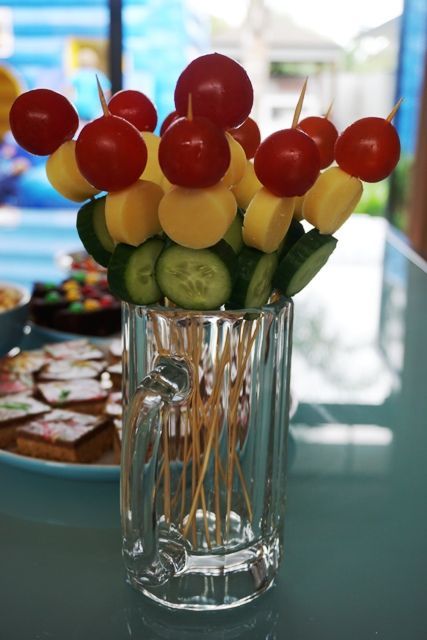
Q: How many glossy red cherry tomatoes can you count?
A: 10